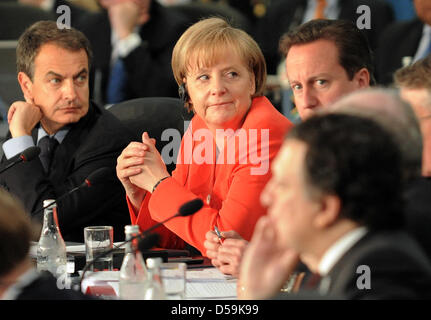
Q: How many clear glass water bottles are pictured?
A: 3